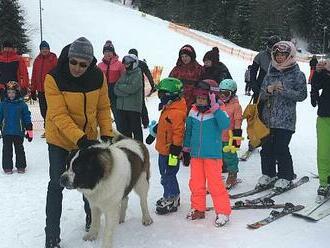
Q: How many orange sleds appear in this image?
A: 0